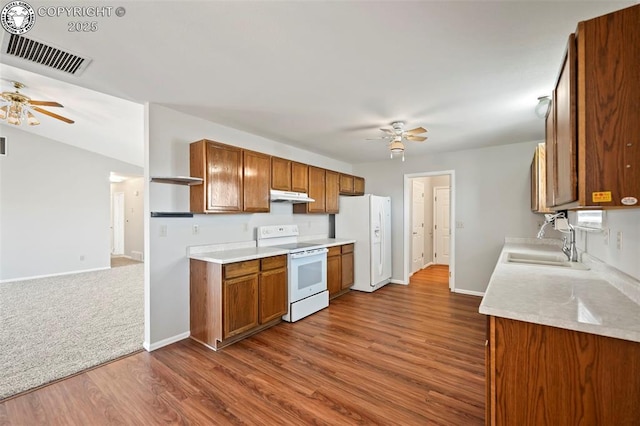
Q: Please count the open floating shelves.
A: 2